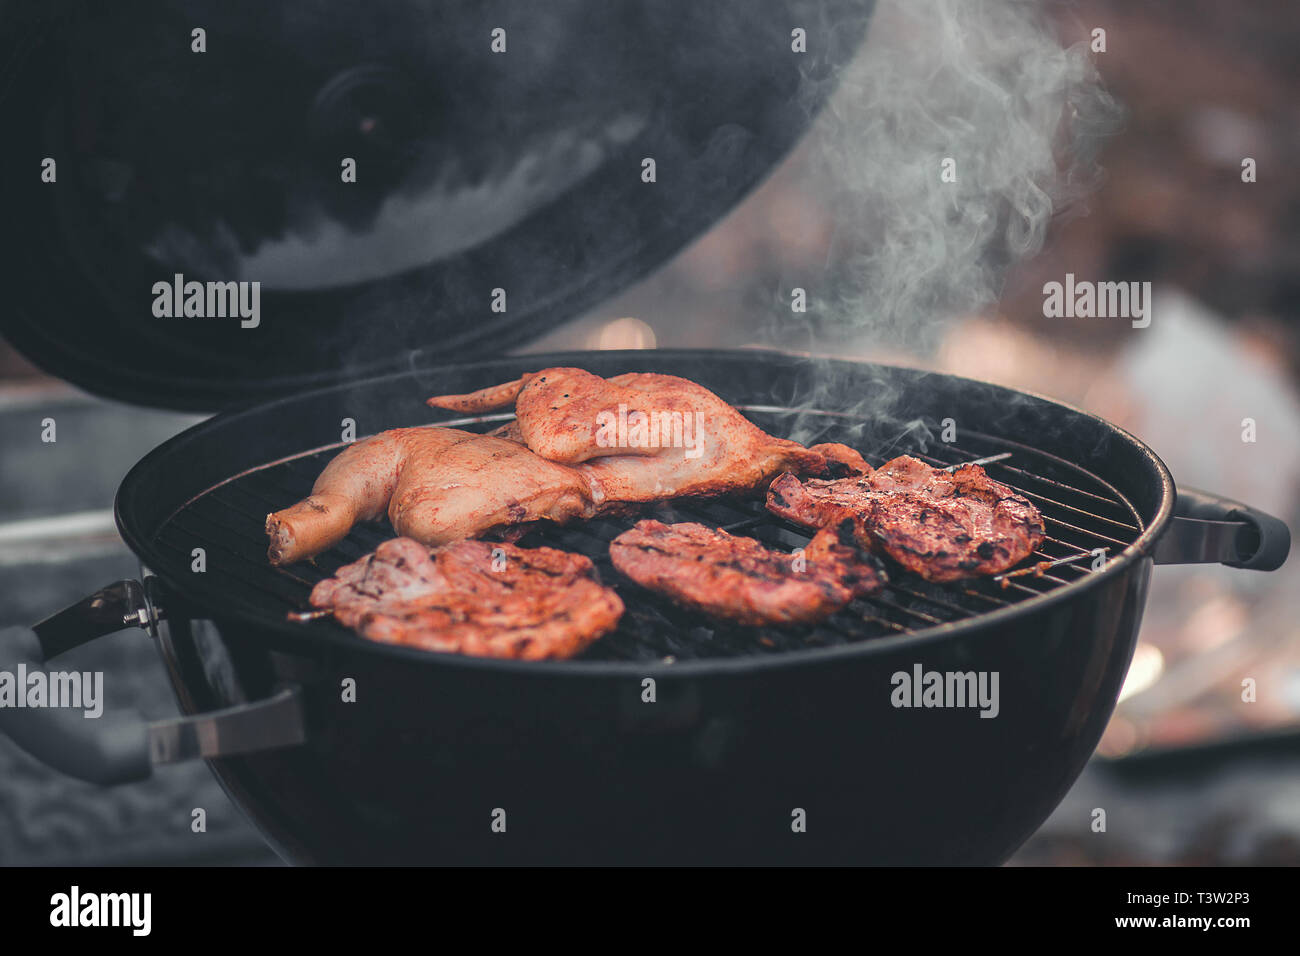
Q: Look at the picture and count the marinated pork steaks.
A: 3